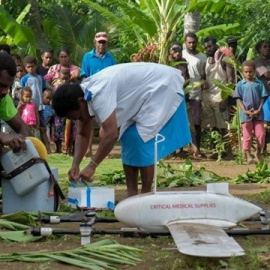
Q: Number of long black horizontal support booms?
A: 2